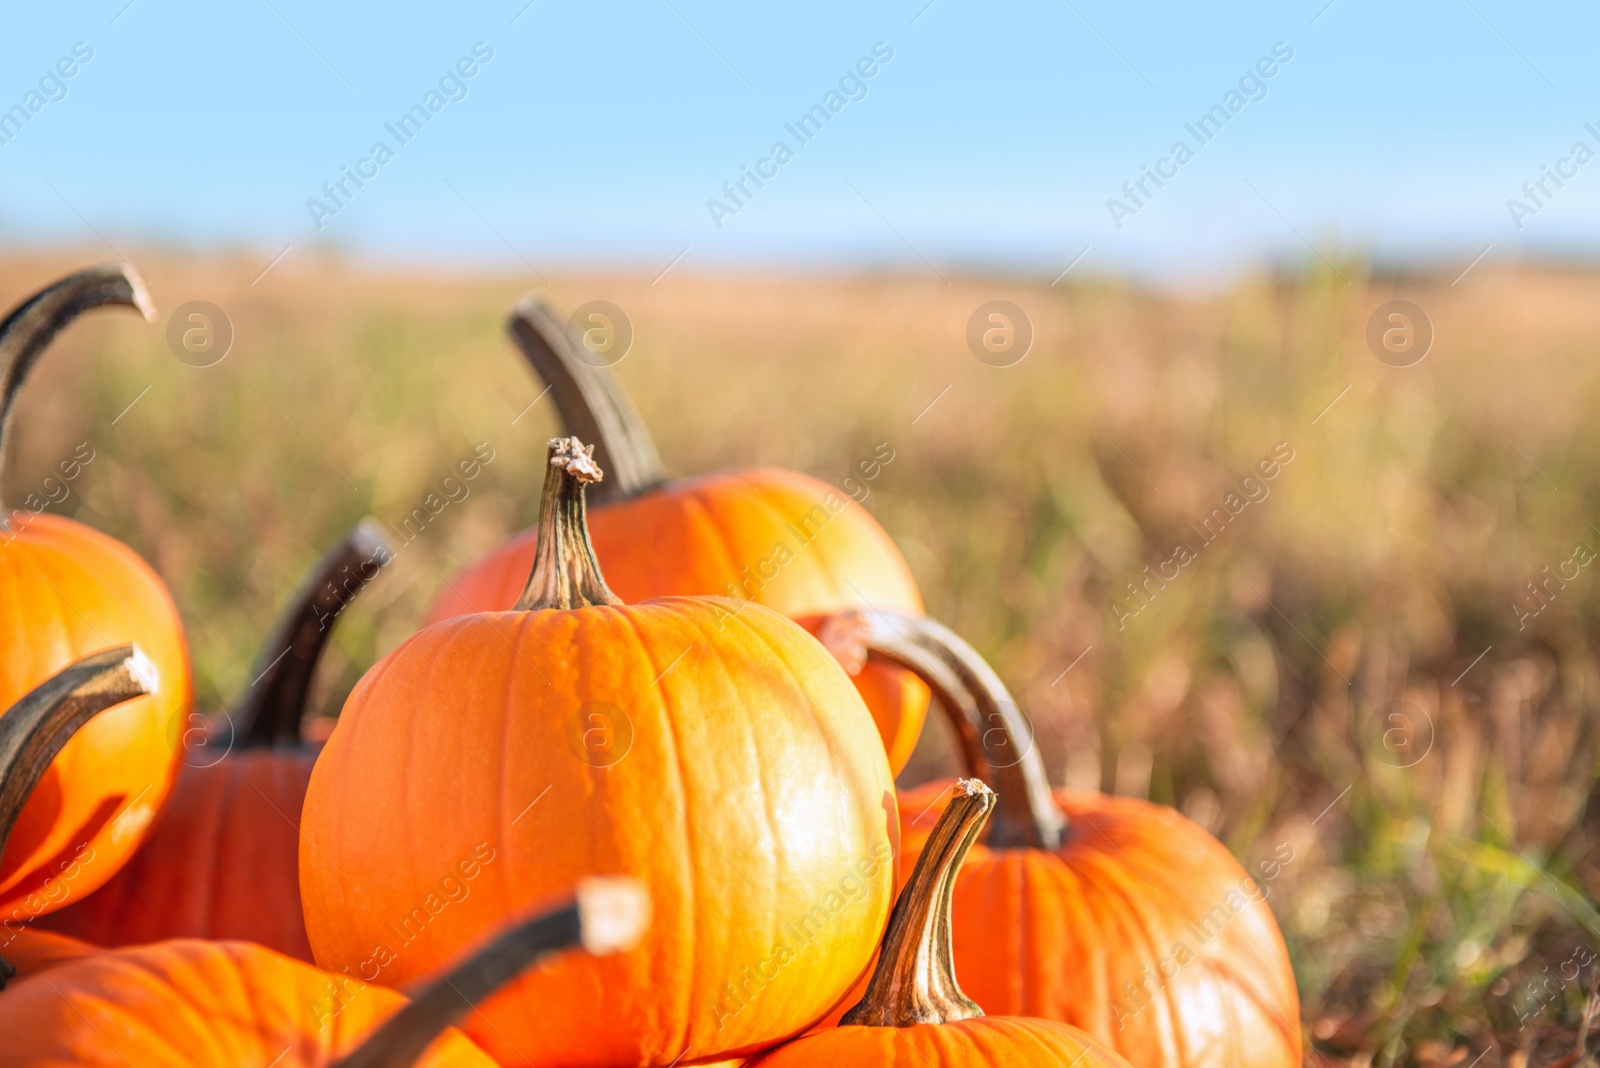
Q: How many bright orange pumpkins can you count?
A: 8